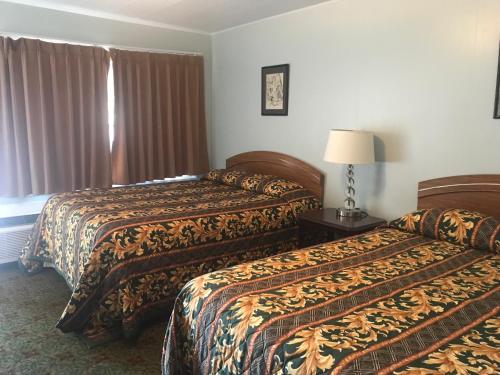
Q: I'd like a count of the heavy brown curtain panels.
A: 2